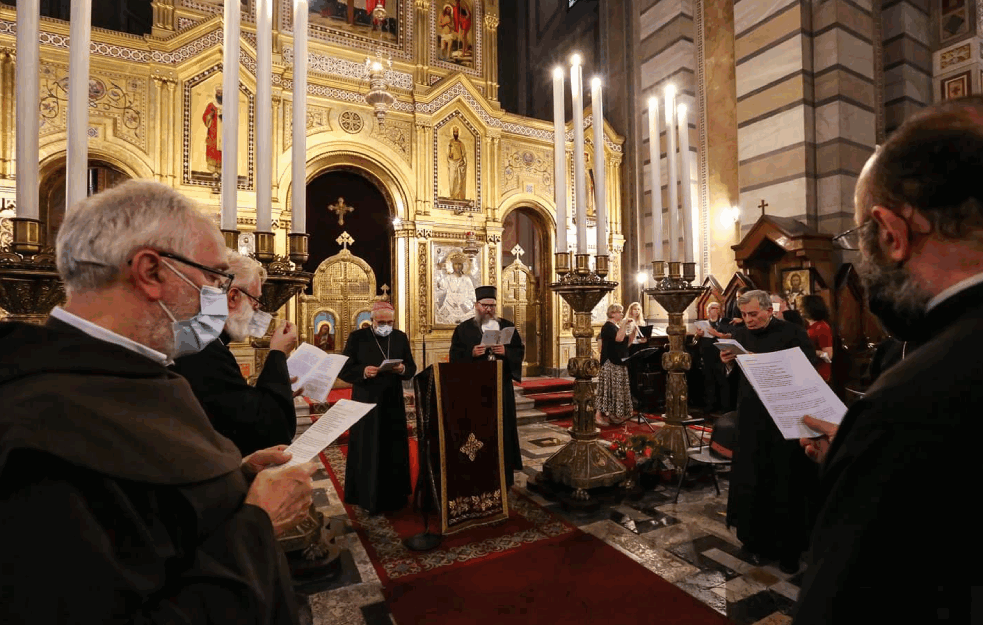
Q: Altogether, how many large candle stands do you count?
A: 4